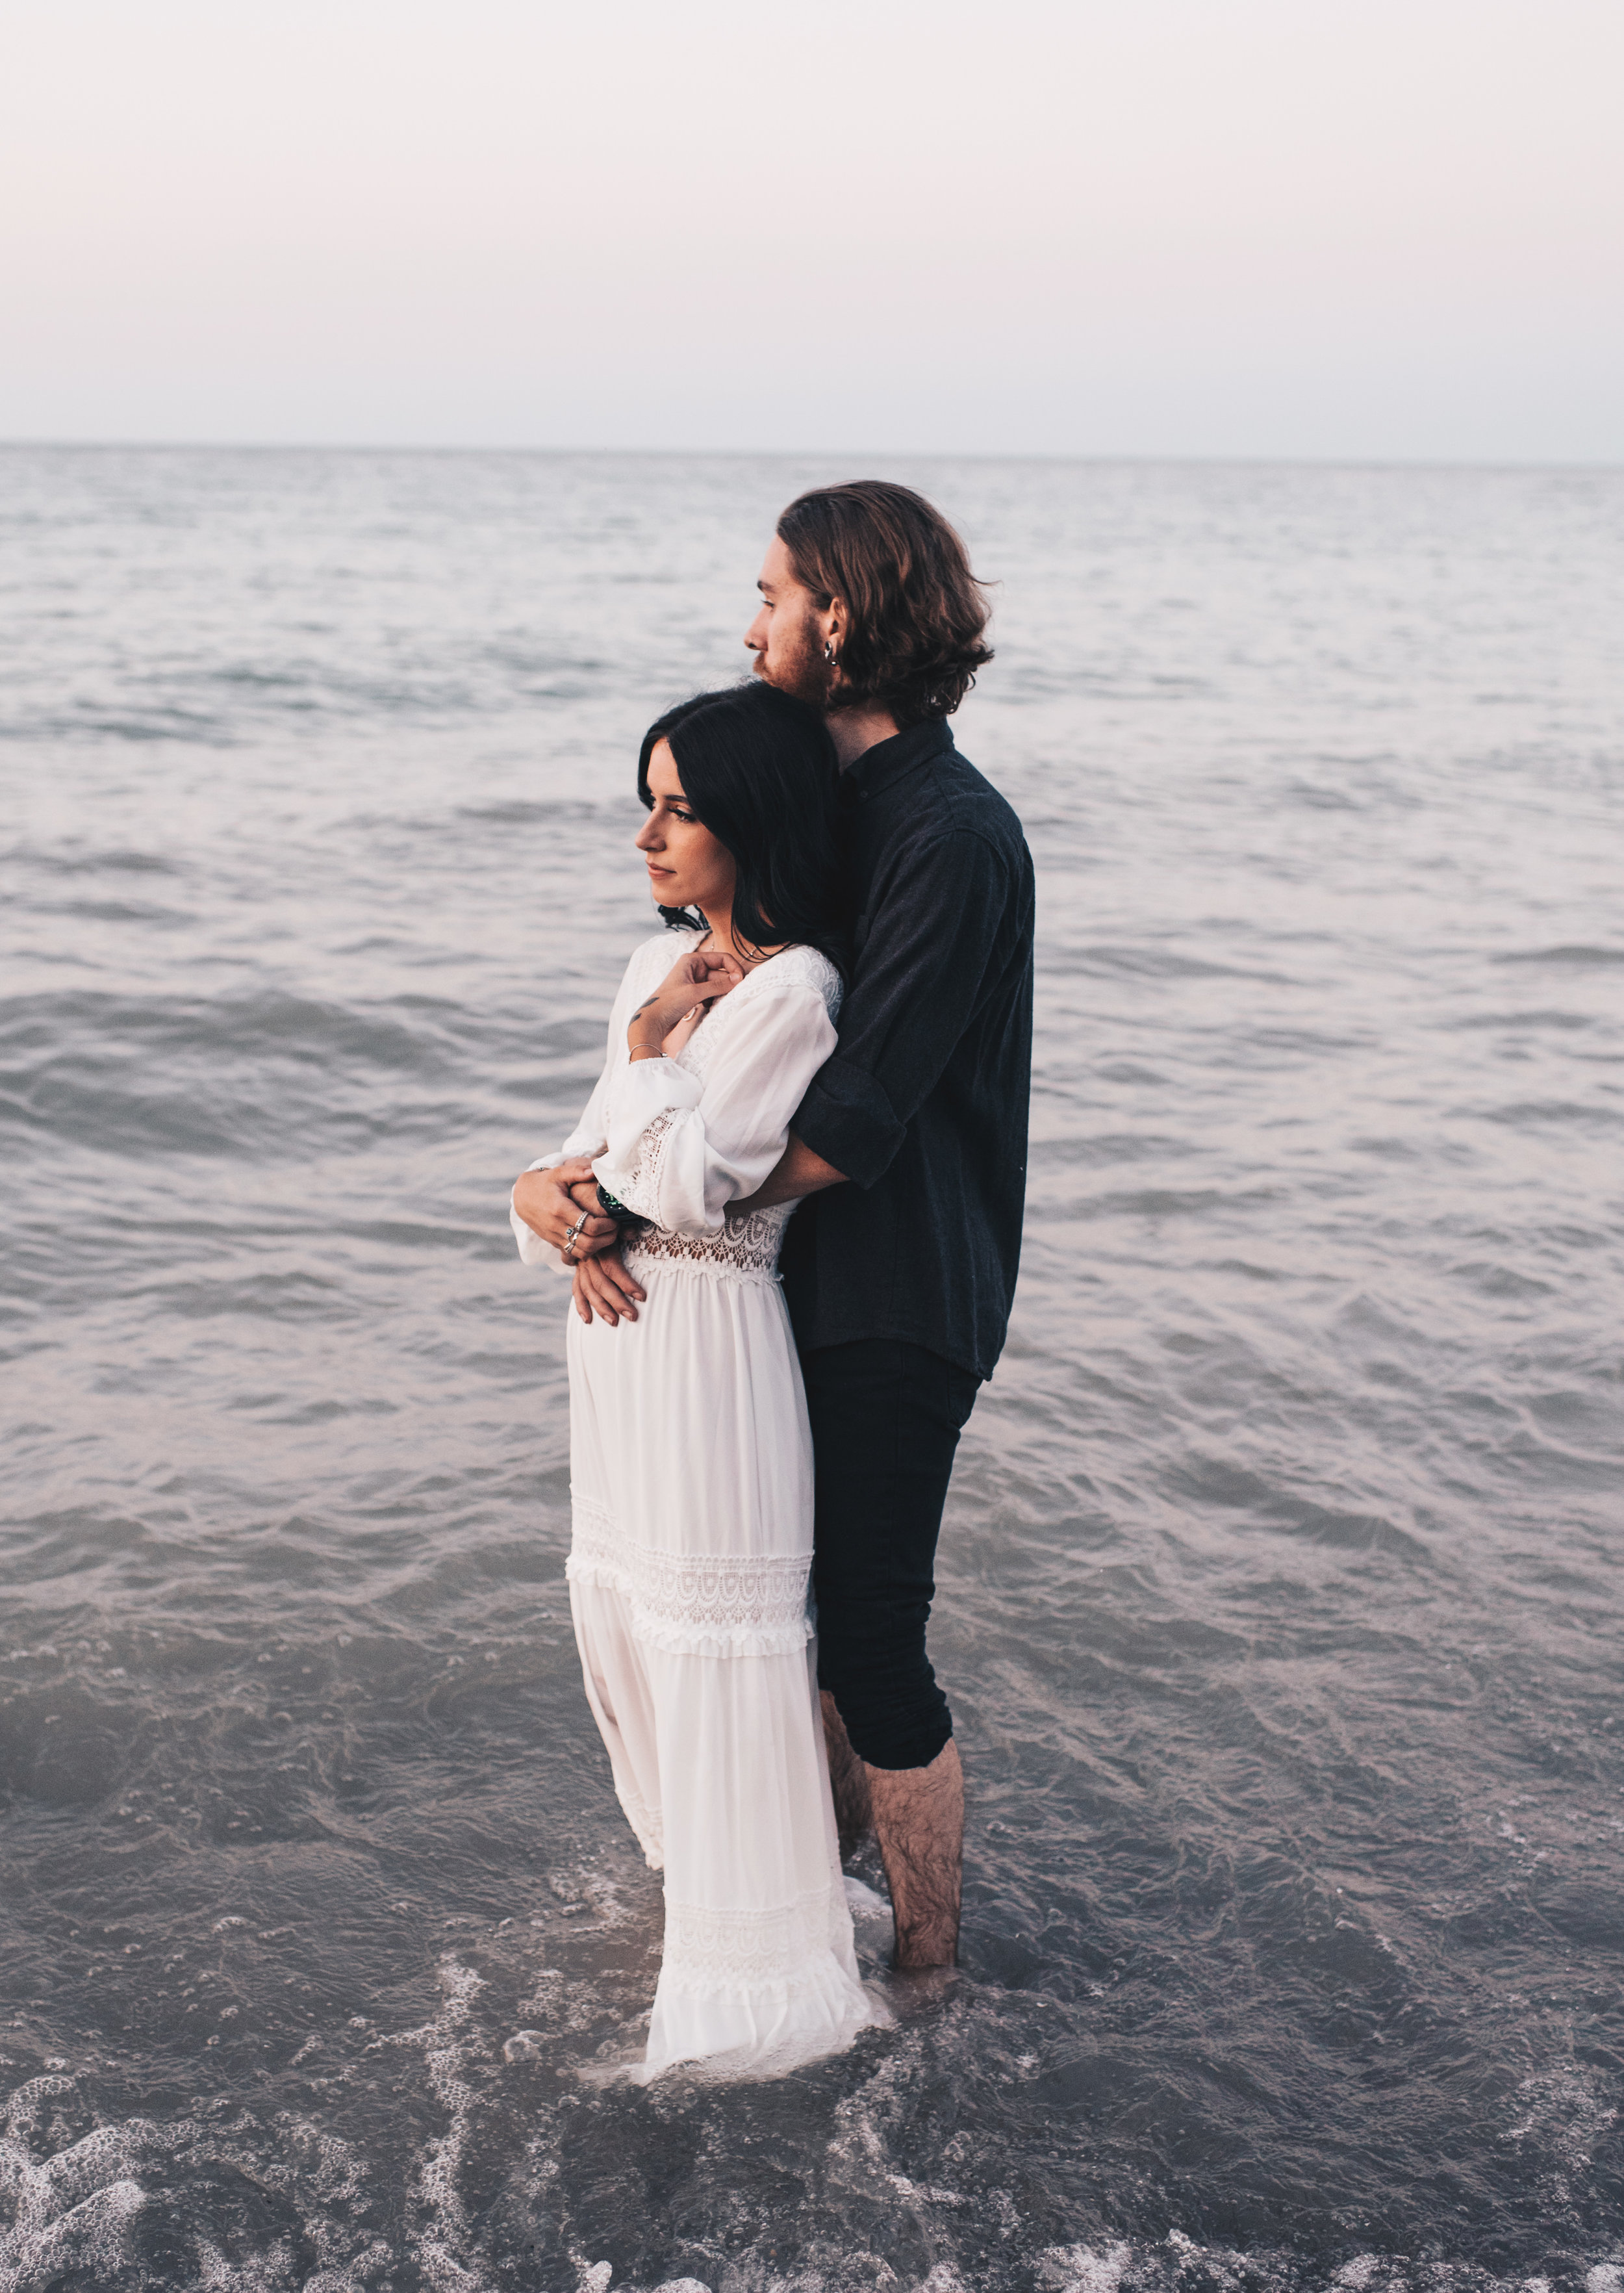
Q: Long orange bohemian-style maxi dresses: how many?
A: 0